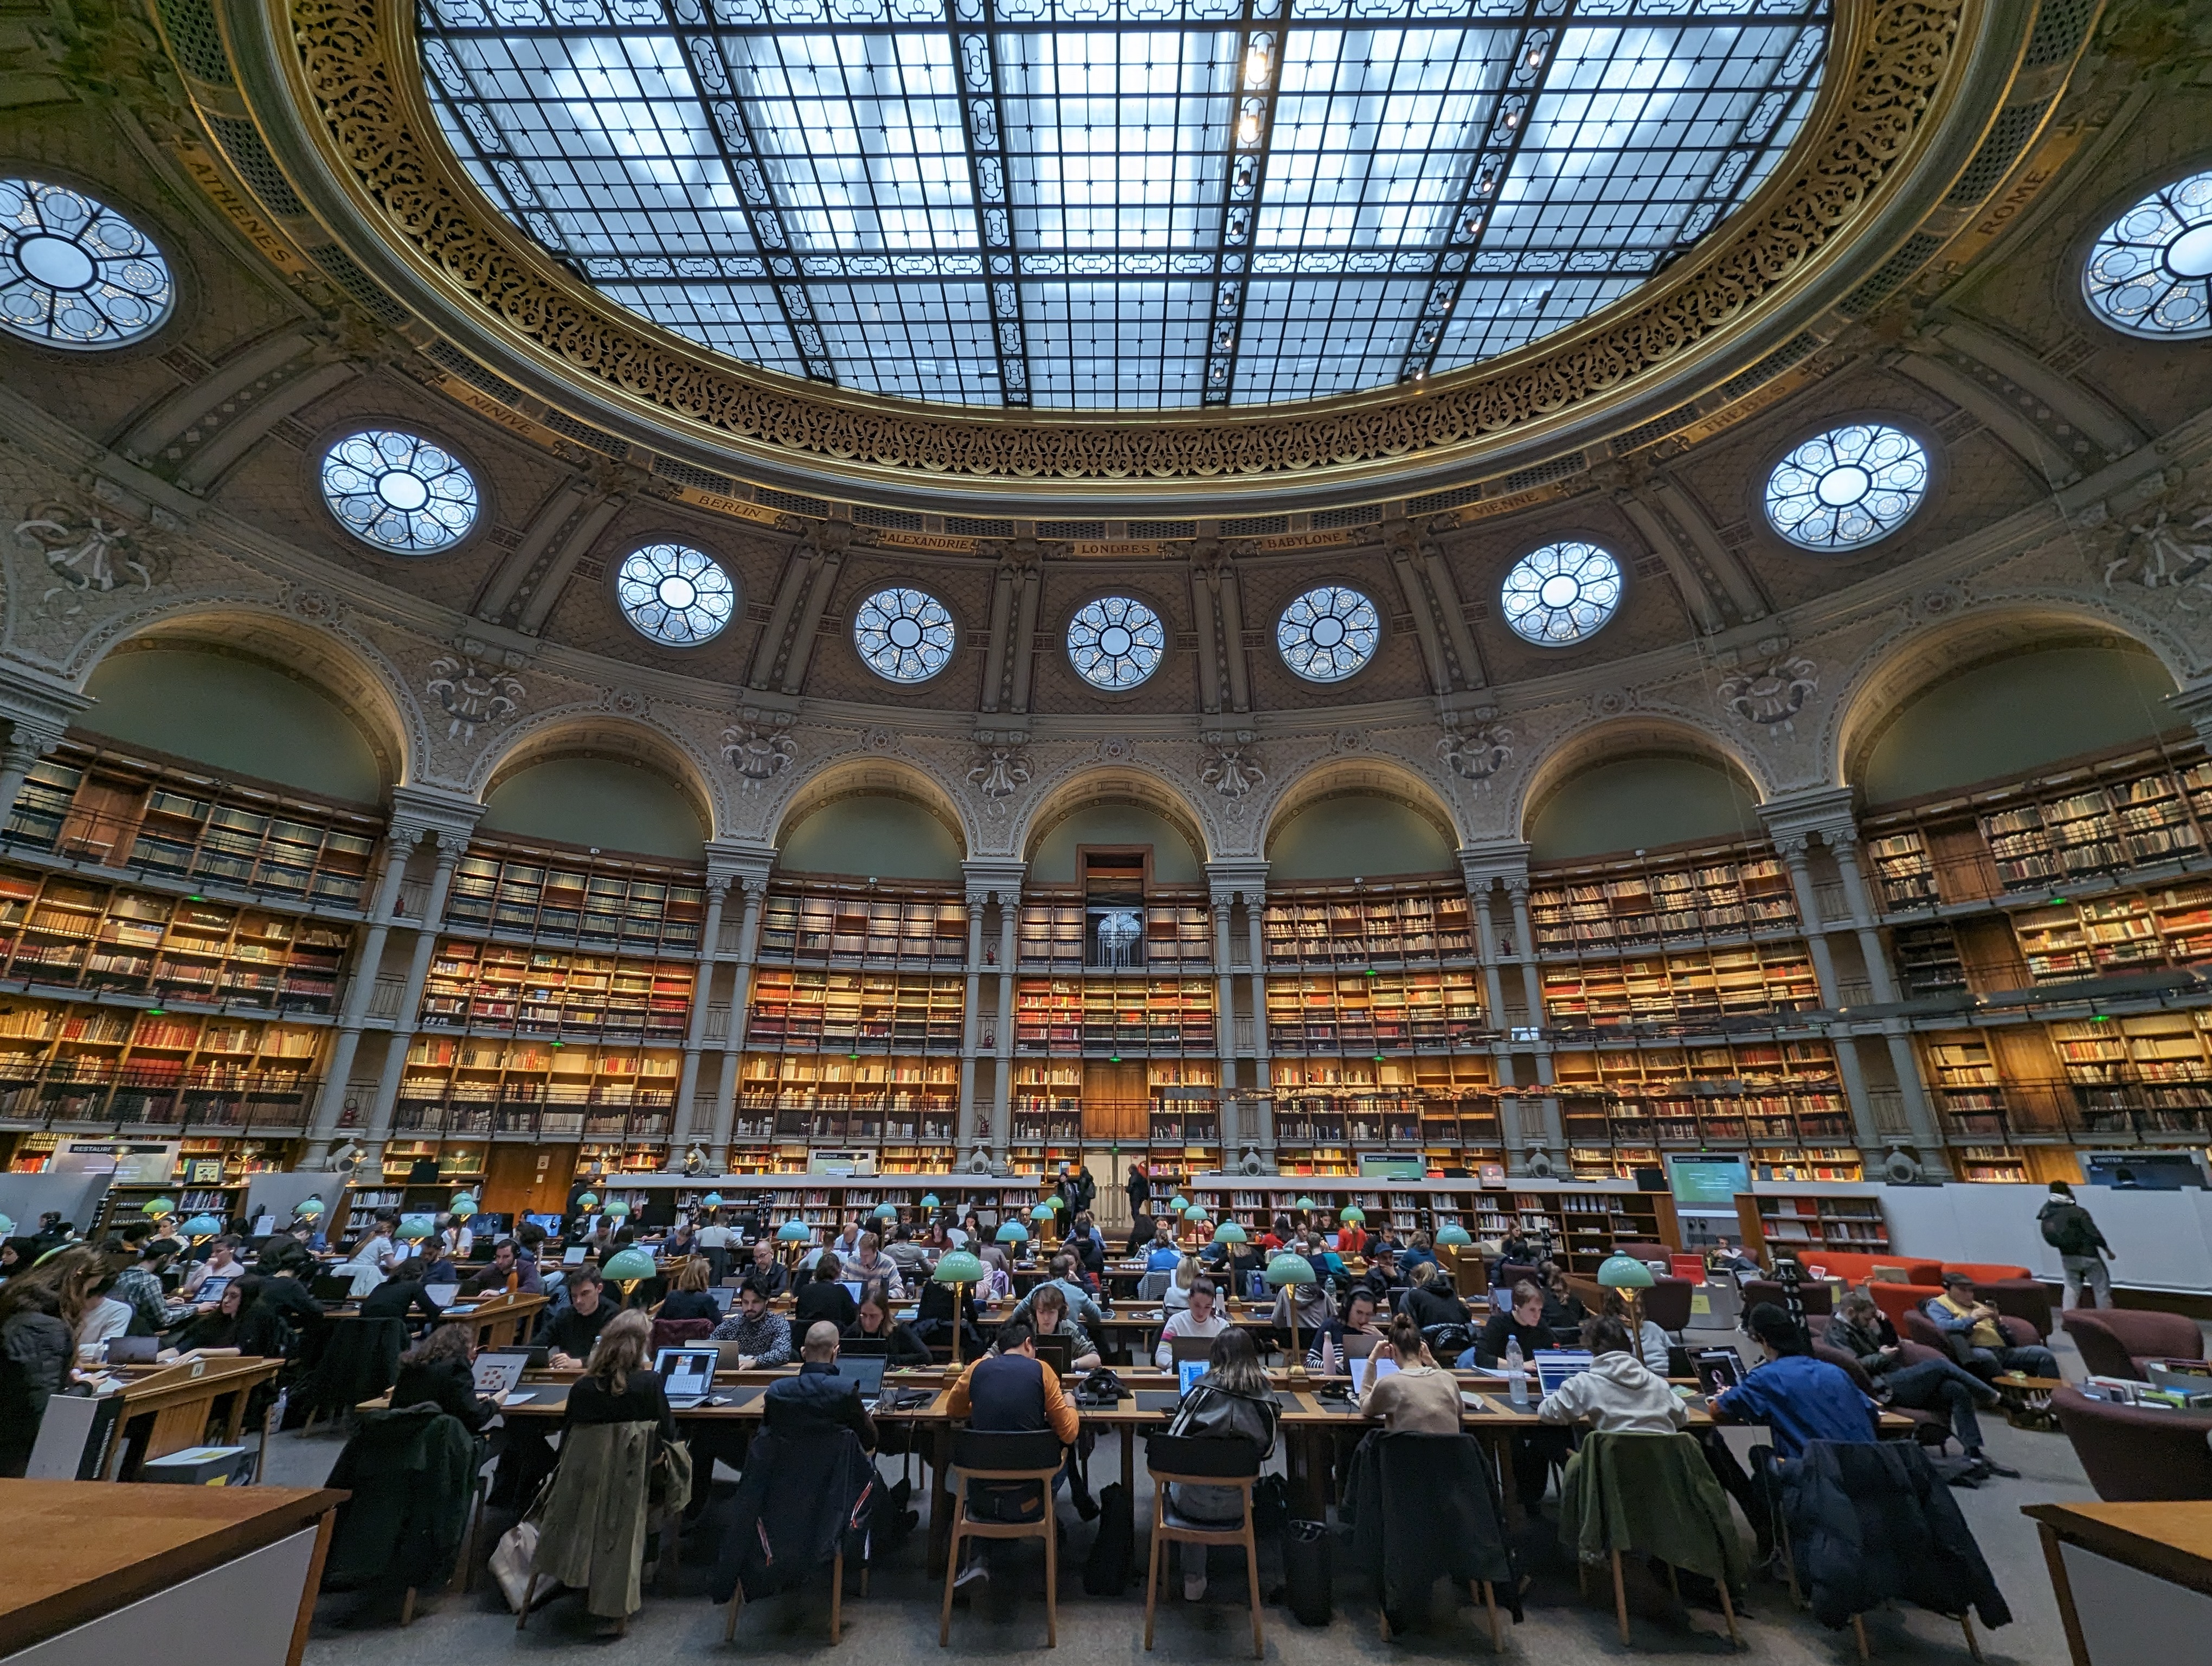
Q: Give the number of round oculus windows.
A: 9